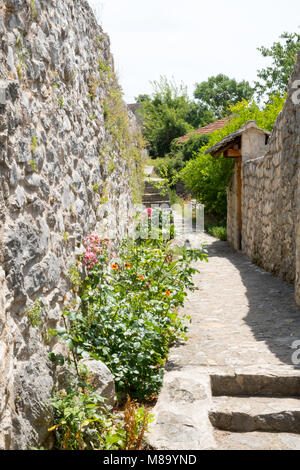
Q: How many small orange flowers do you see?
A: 4